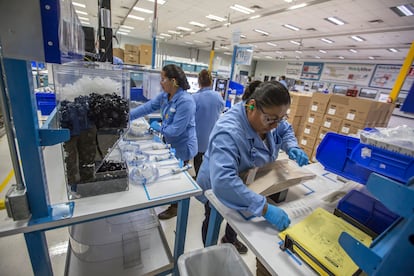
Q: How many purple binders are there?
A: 0